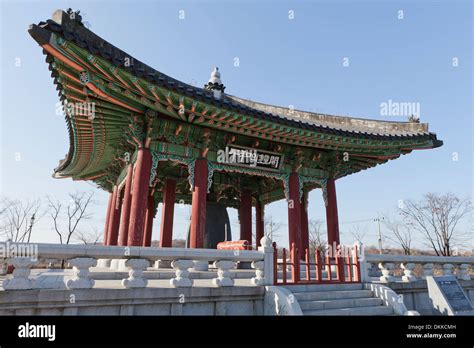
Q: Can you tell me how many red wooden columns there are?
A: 12